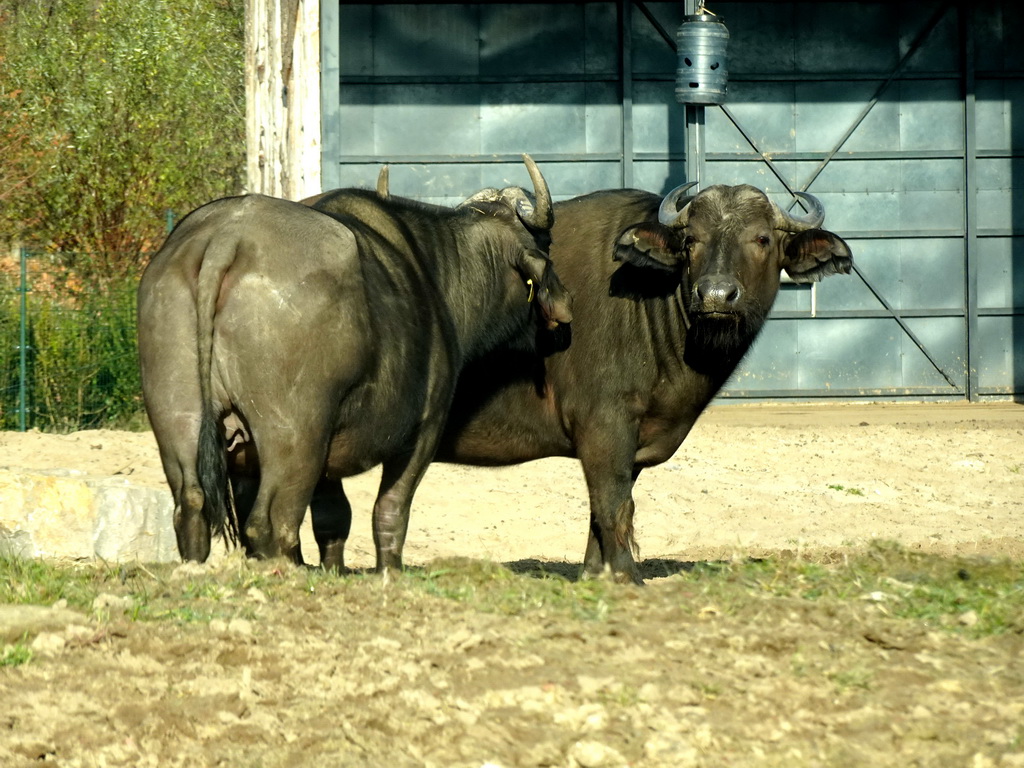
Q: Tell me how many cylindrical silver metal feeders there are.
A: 1